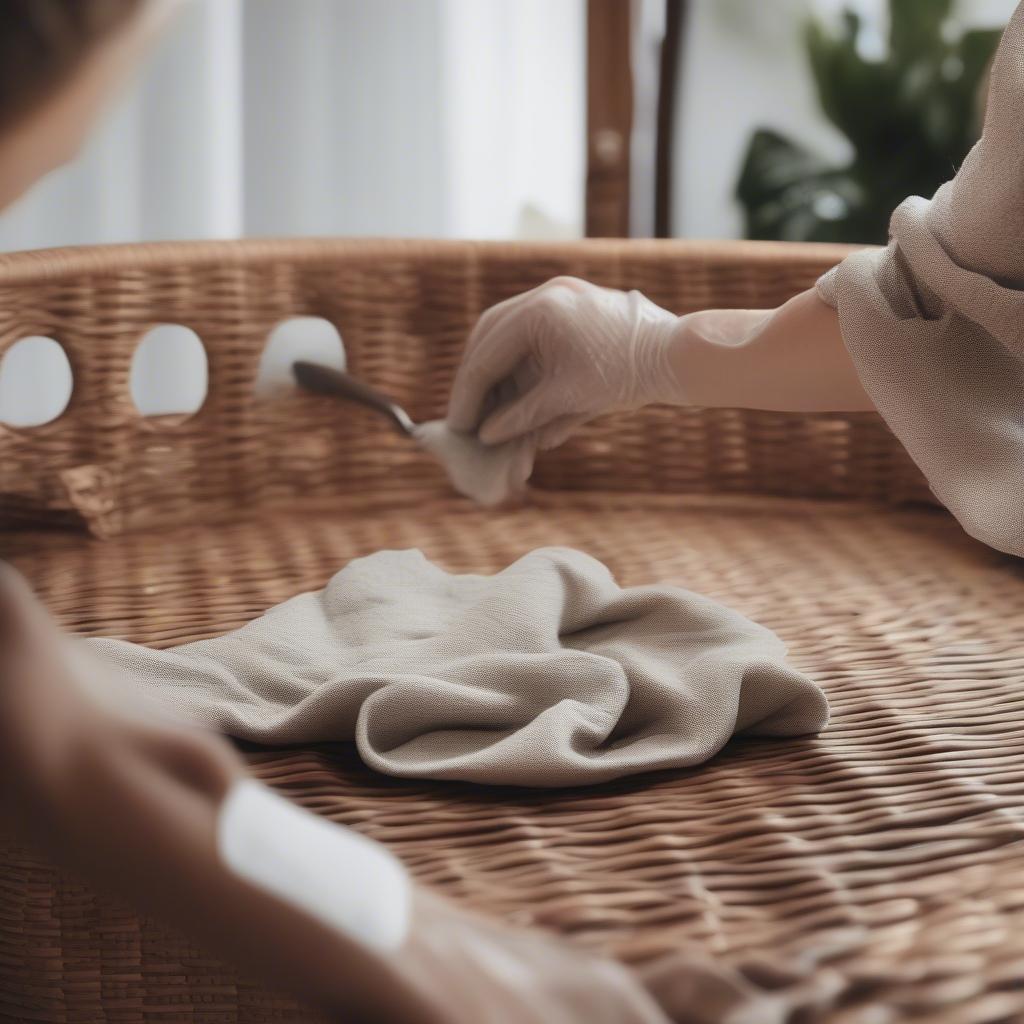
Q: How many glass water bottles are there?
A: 0